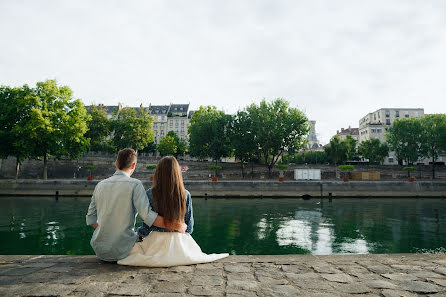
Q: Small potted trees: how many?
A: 6